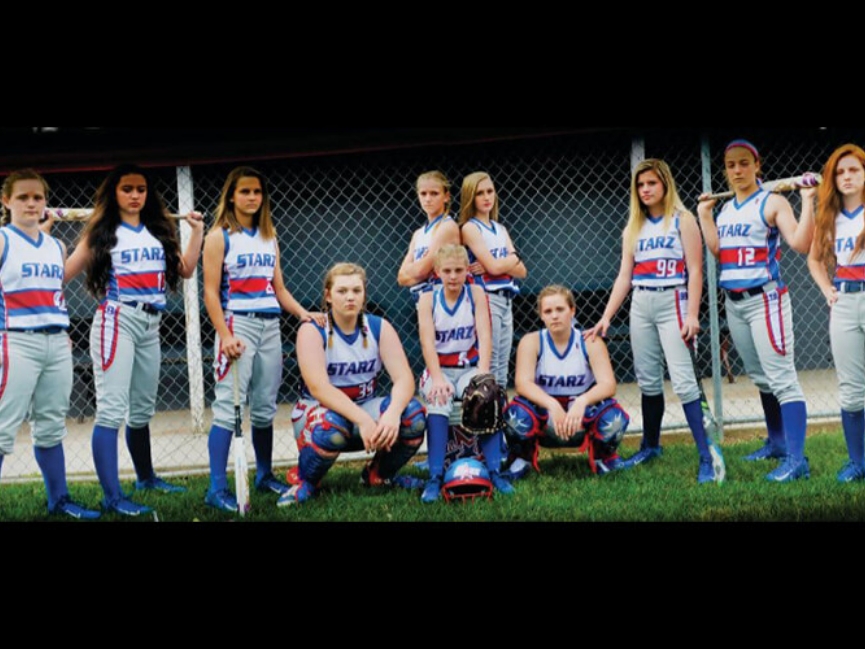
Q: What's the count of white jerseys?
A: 11